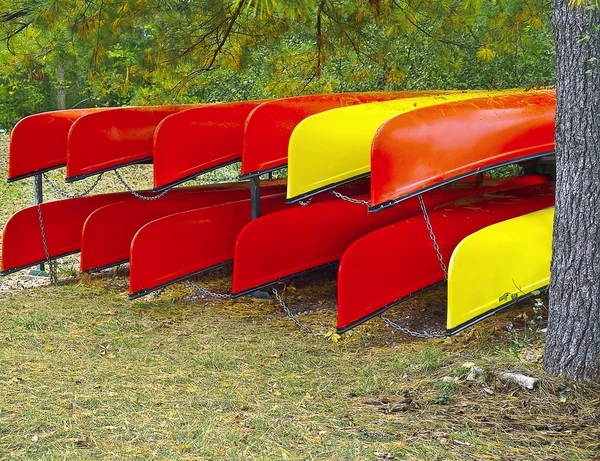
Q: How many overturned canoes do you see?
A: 12